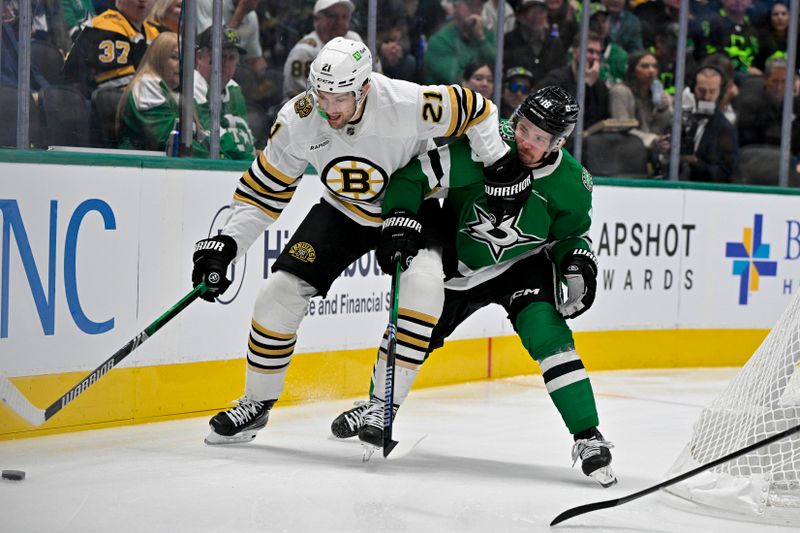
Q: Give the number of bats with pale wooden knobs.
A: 0